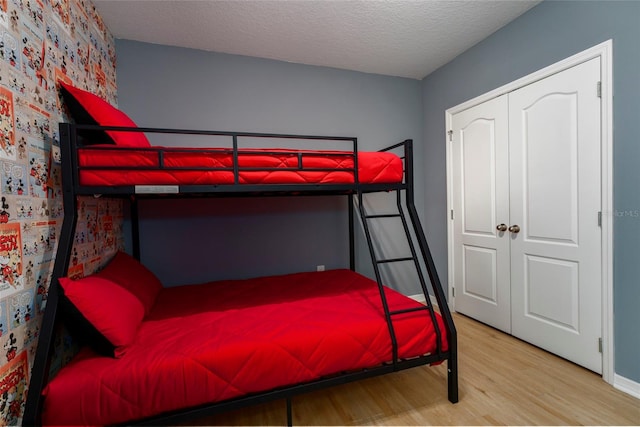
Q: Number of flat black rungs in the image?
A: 3